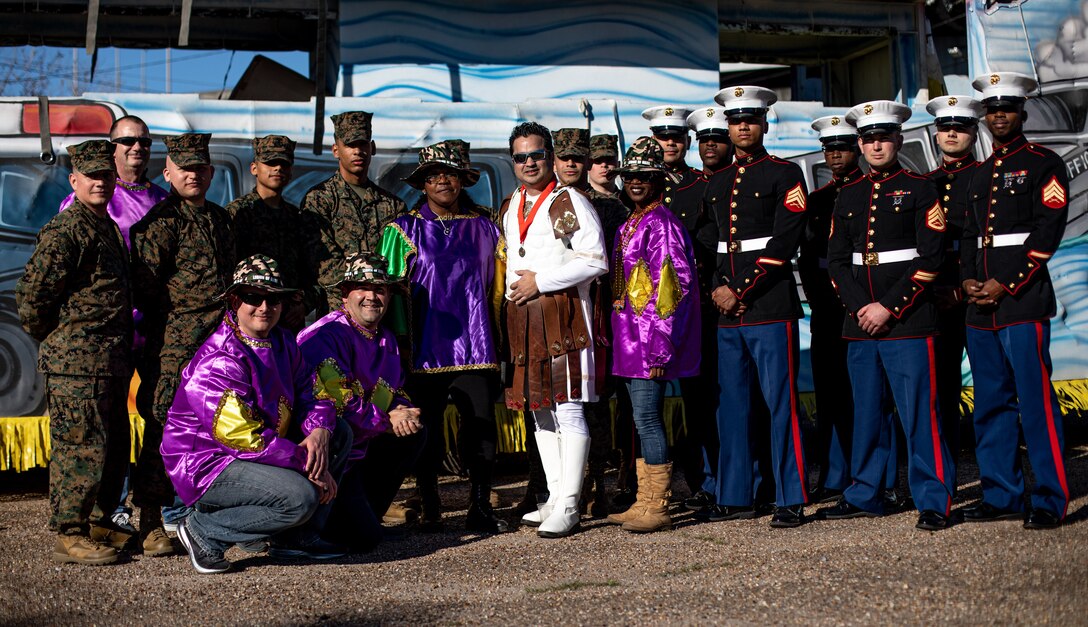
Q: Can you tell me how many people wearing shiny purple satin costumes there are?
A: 5